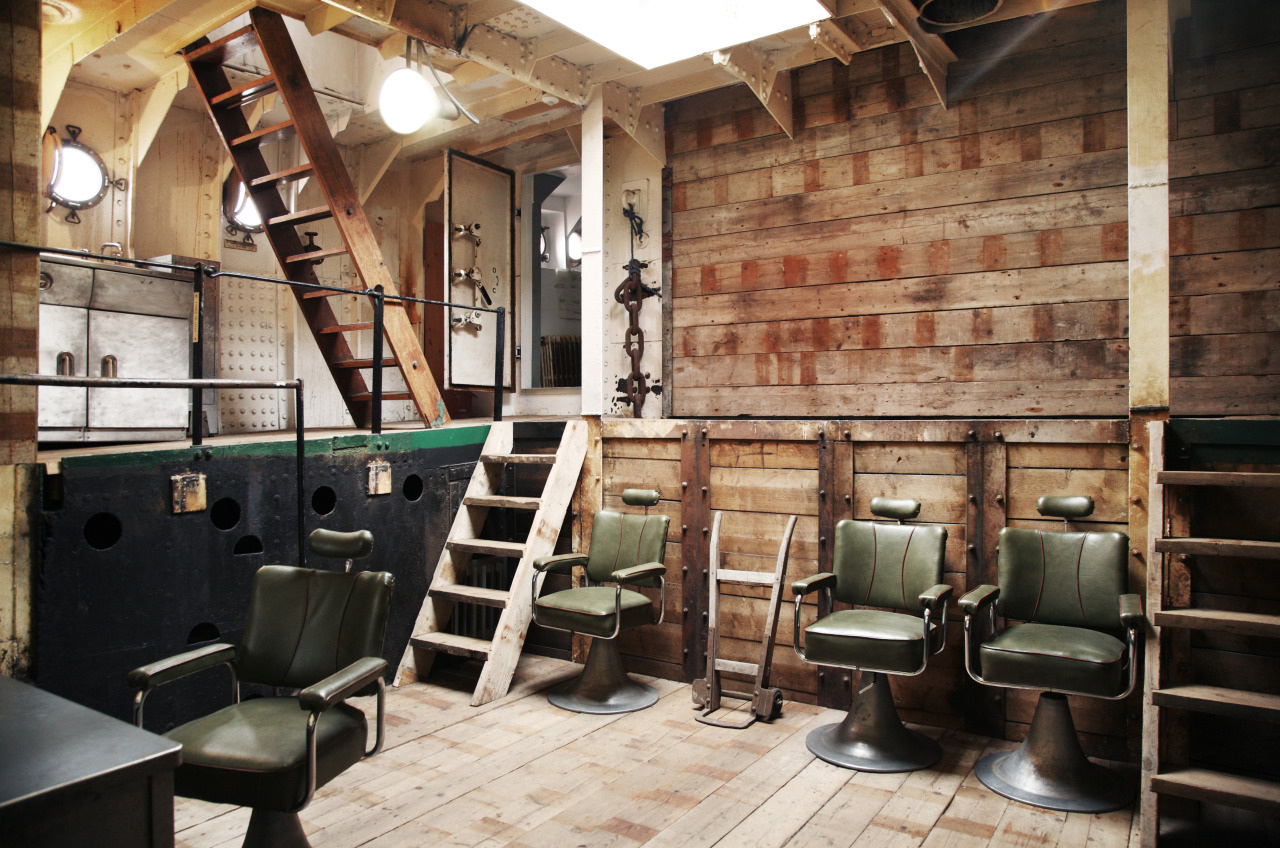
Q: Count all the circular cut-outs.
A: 4